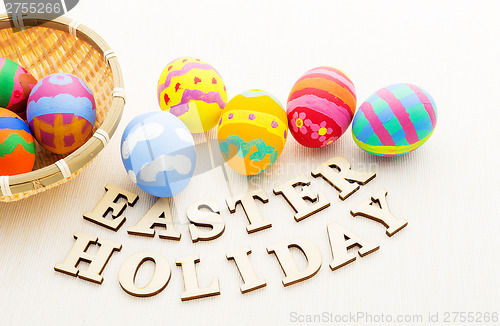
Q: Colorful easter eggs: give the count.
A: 8